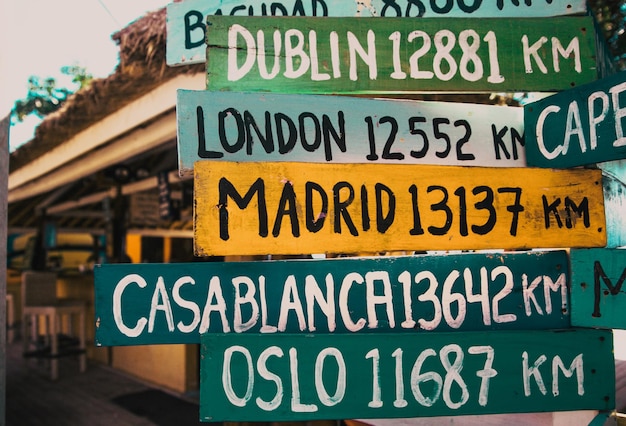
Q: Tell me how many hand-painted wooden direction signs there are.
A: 8